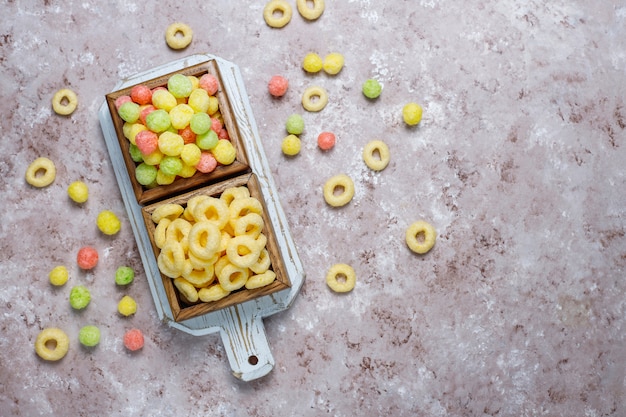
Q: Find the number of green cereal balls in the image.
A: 13